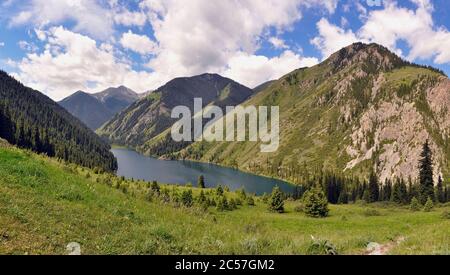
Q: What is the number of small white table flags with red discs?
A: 0